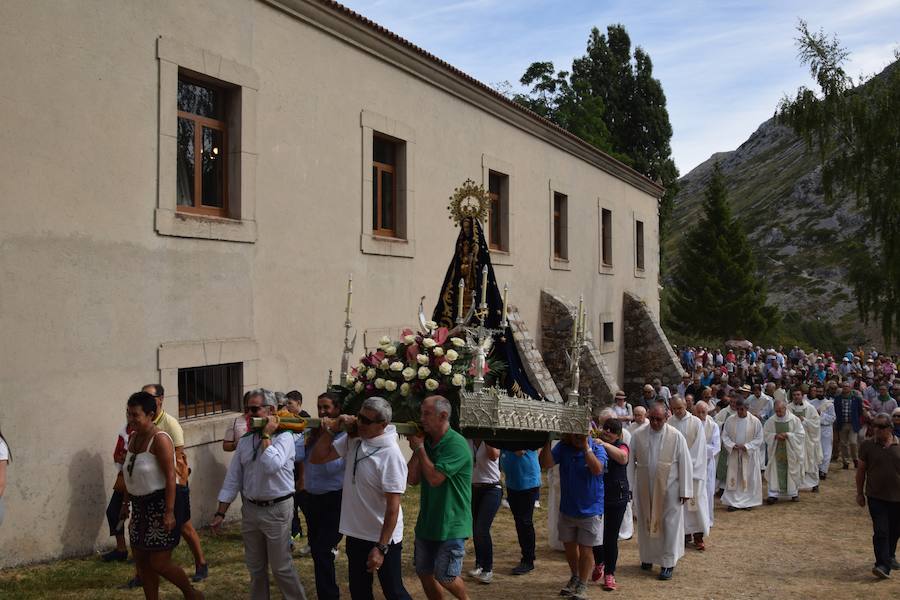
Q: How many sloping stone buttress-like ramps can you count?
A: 3